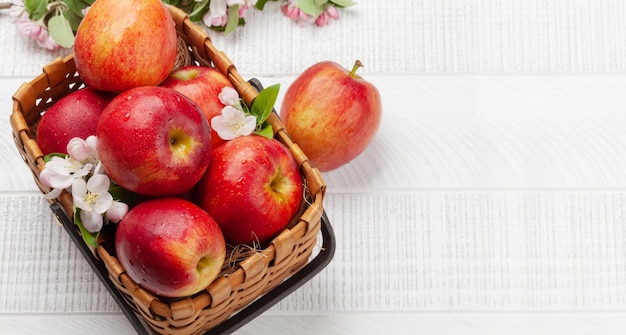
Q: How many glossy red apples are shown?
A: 7